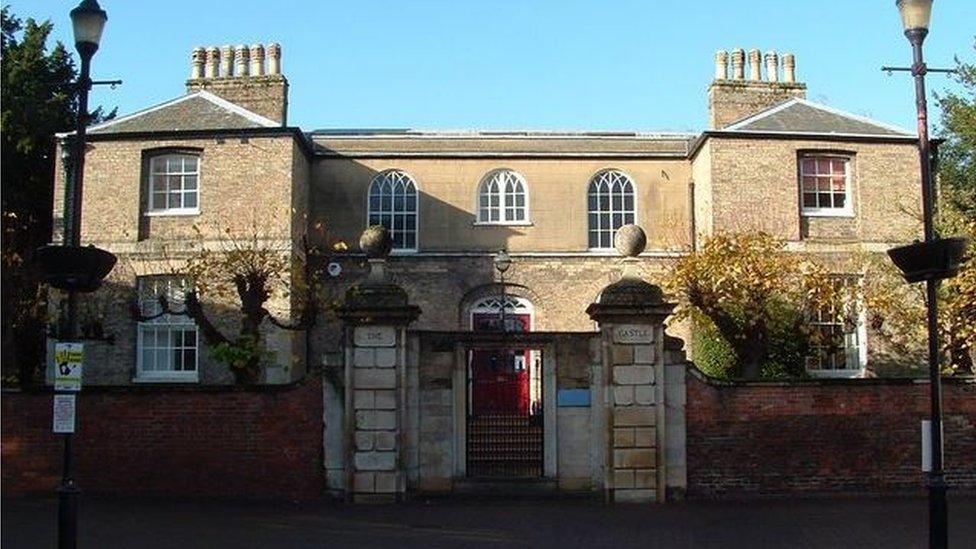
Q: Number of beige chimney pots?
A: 11